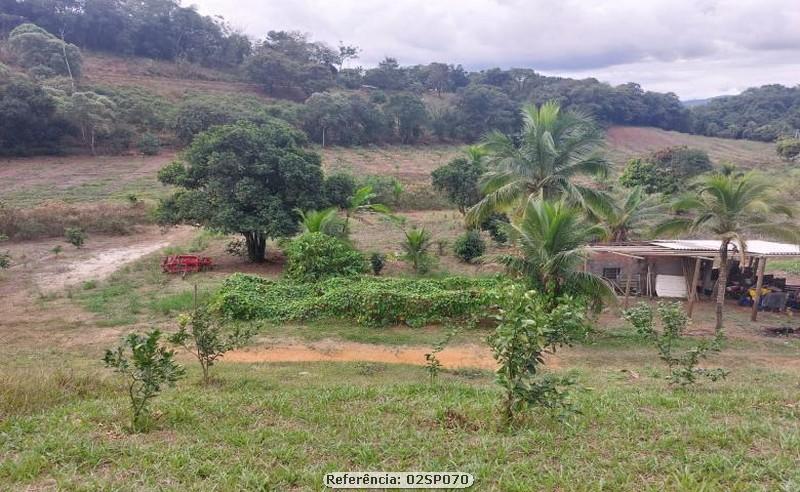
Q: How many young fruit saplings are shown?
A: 5